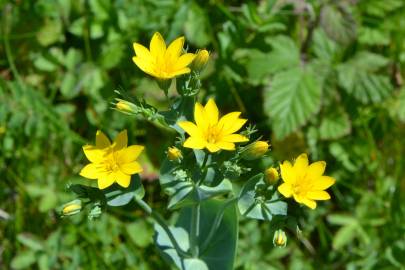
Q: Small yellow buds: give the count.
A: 7